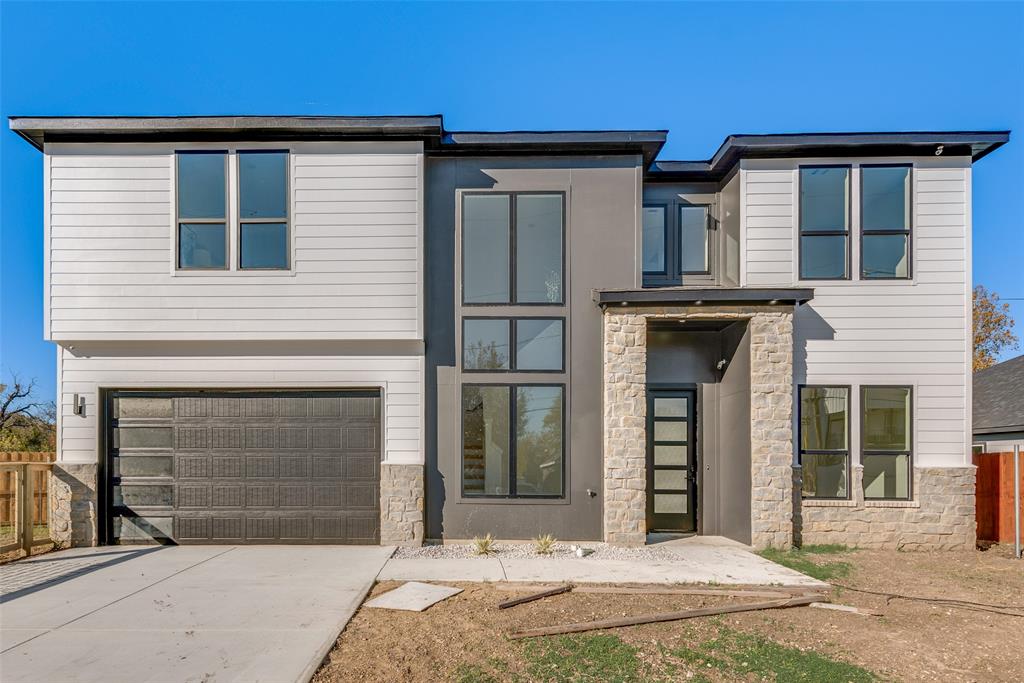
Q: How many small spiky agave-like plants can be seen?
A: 2